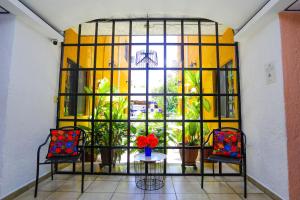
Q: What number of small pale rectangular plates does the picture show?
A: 1